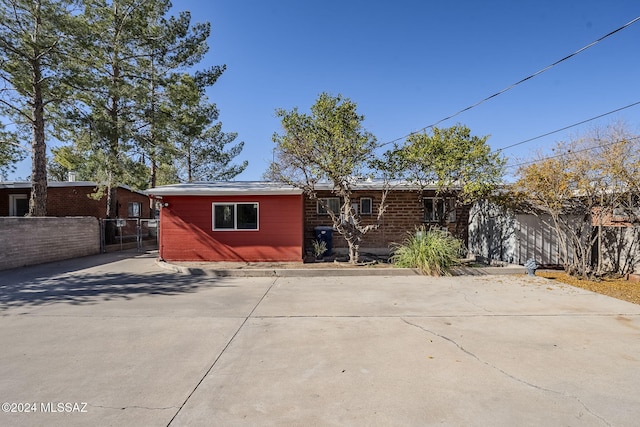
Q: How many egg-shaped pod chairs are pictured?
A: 0